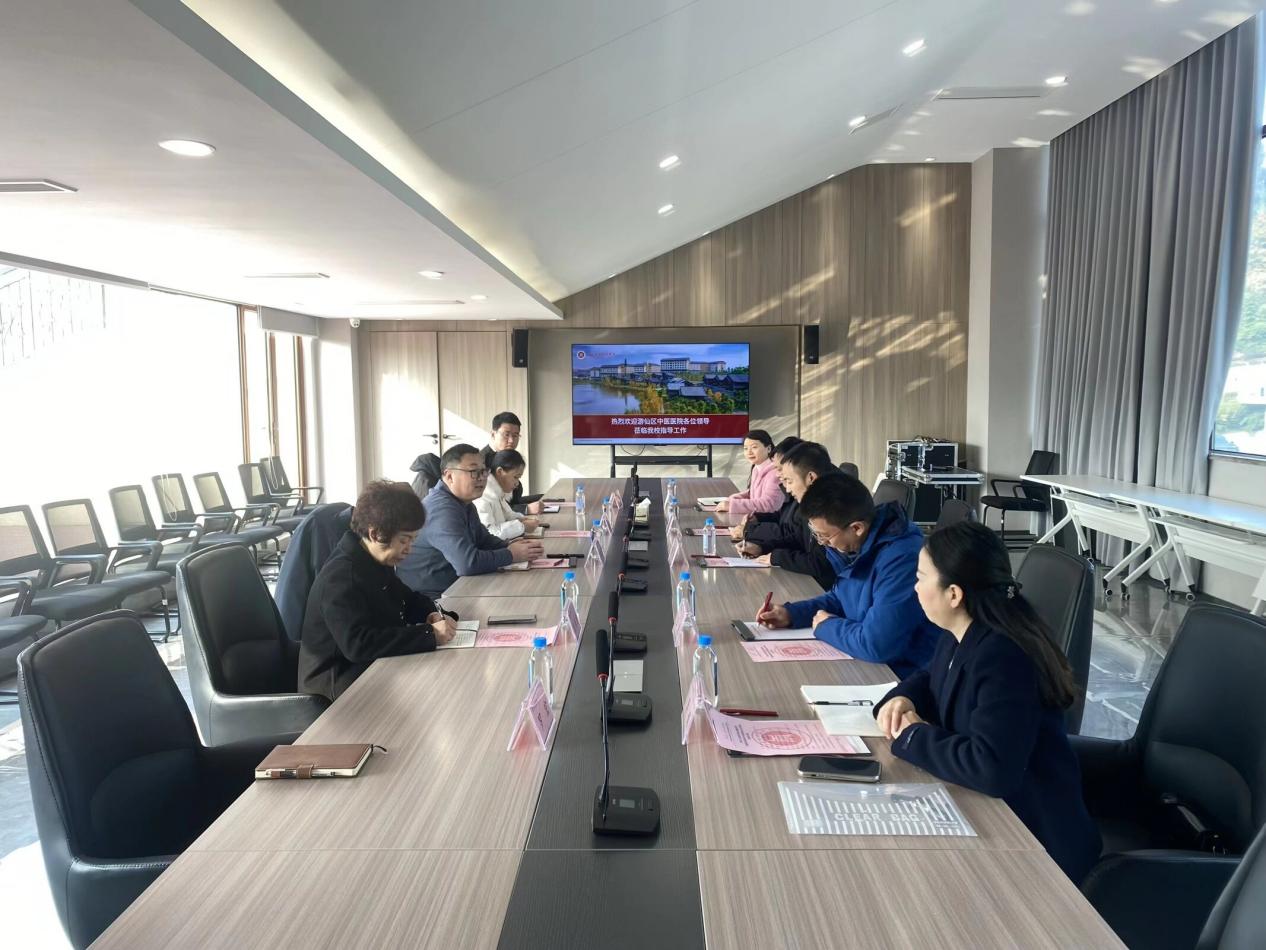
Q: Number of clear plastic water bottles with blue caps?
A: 10